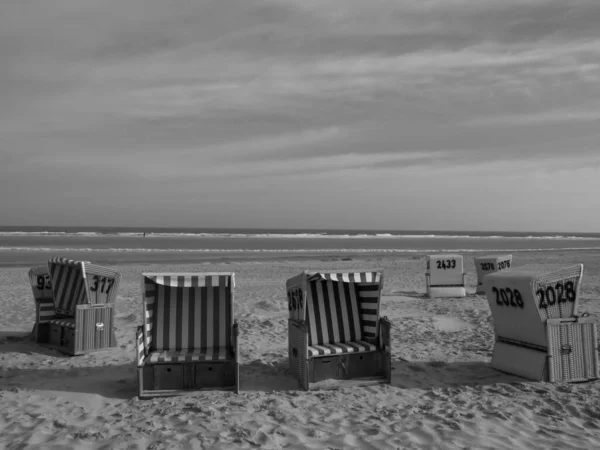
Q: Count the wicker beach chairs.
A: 7